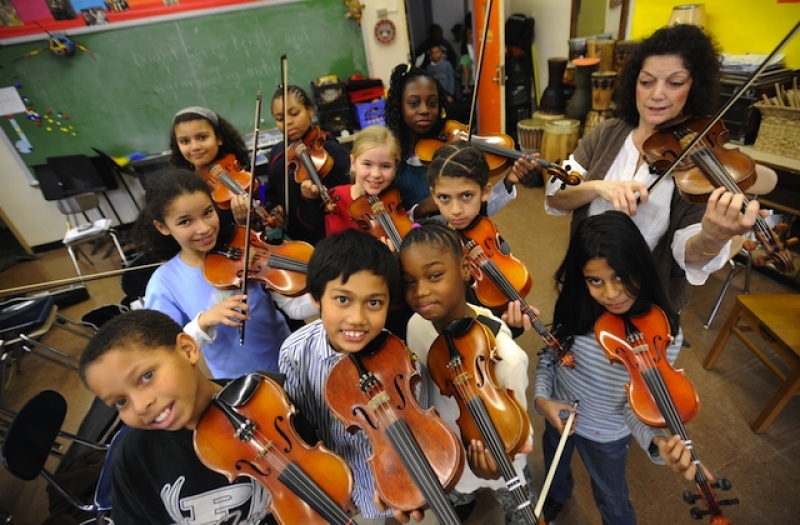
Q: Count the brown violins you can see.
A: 11